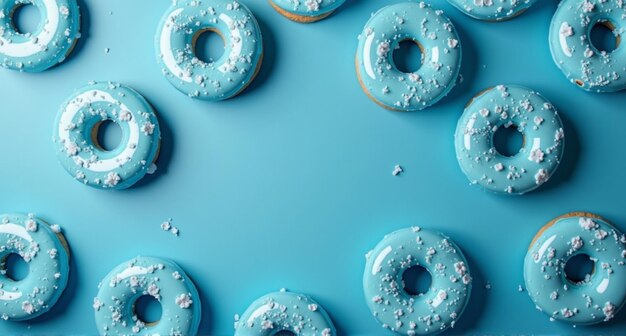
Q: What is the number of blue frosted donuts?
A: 13